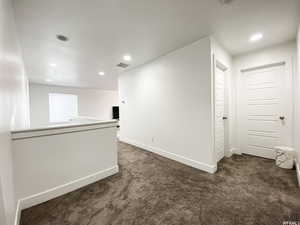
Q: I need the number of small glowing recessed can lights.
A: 5